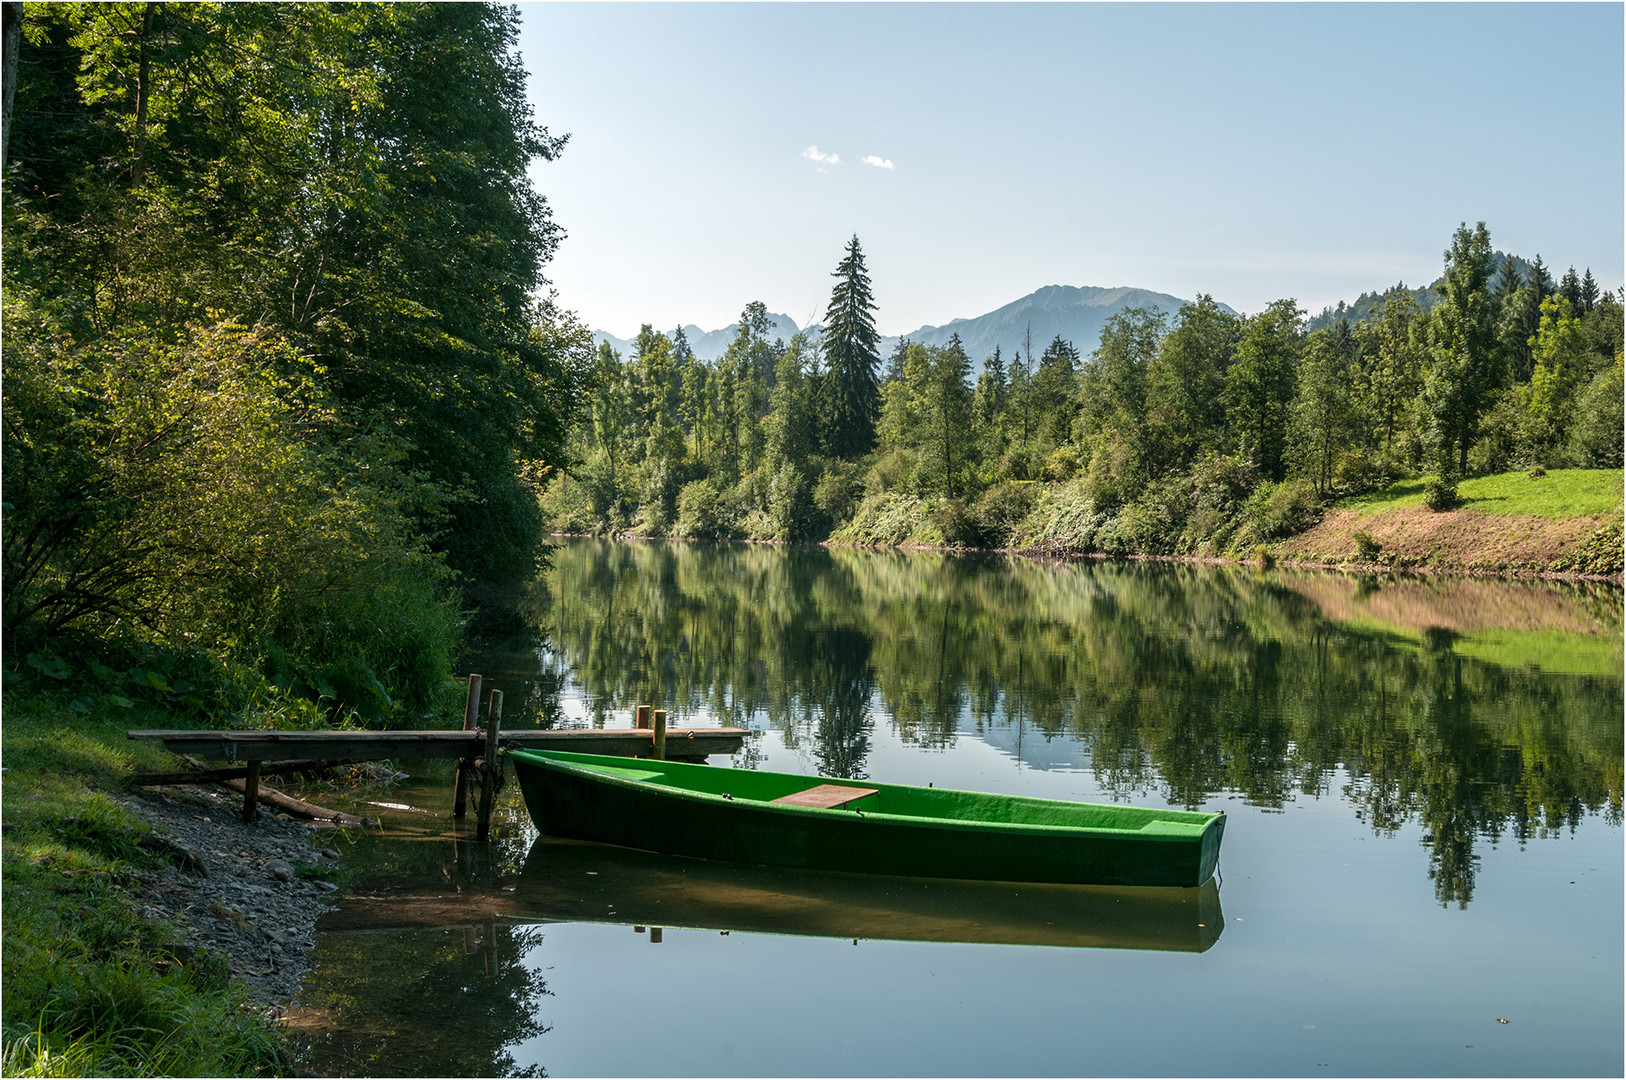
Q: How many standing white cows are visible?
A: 0